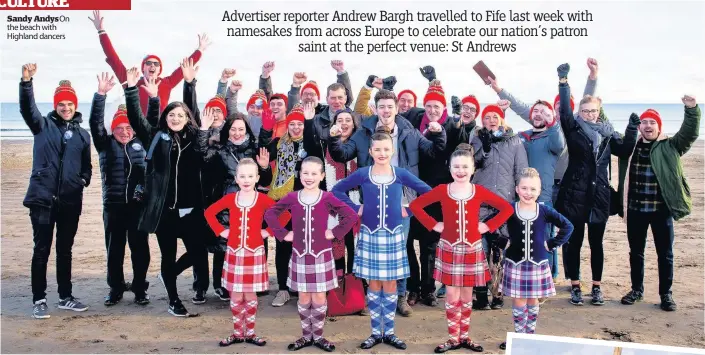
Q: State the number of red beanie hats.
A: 15